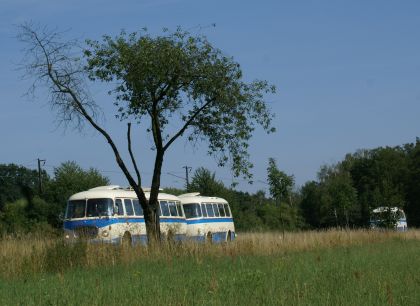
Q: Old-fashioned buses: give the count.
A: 3